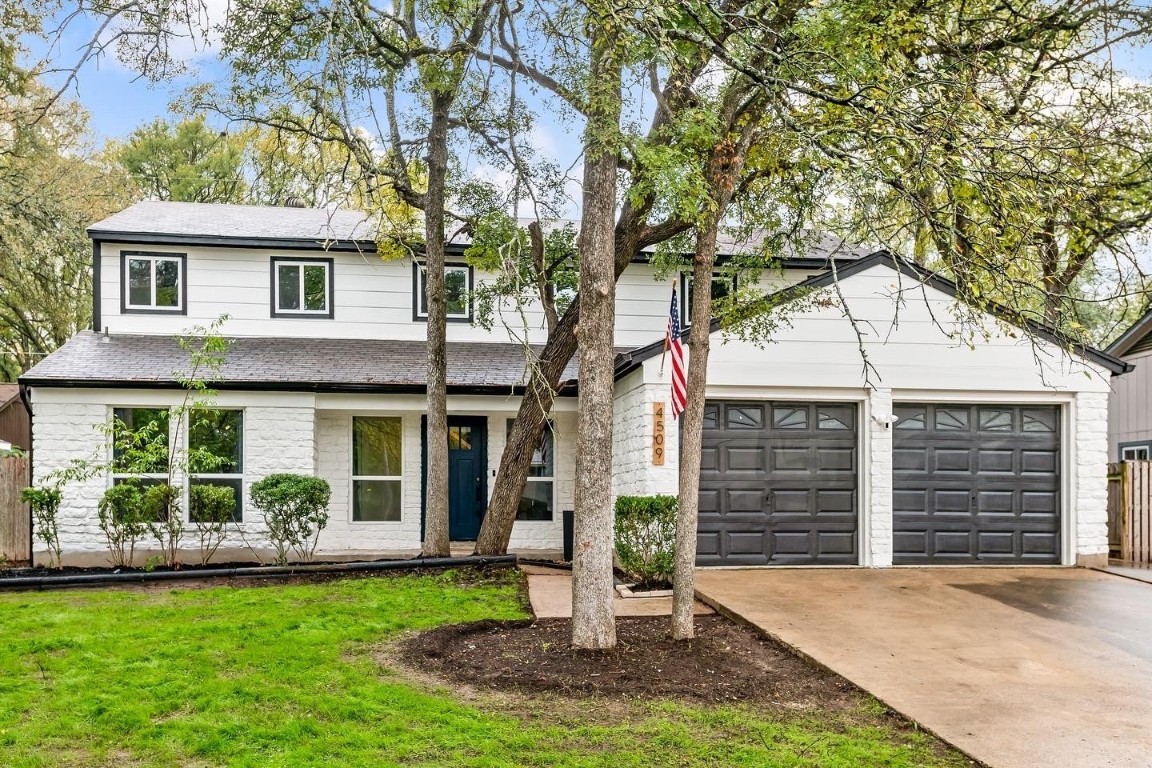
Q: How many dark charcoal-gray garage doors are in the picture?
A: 2